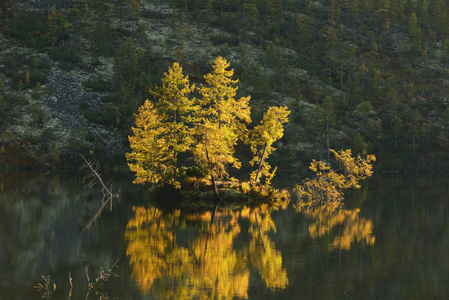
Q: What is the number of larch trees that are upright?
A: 4